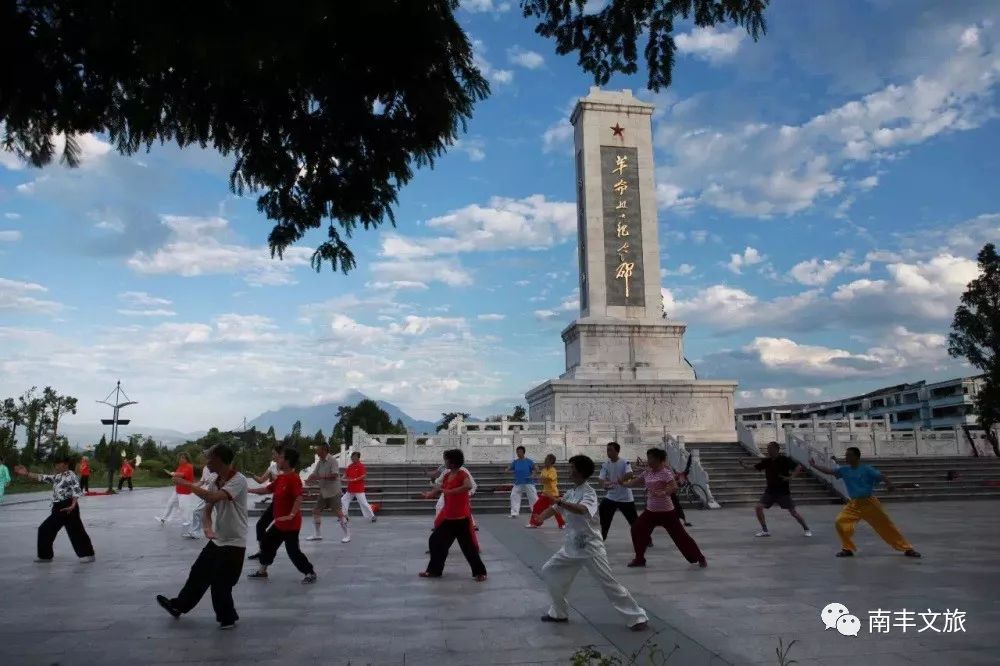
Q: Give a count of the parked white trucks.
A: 0